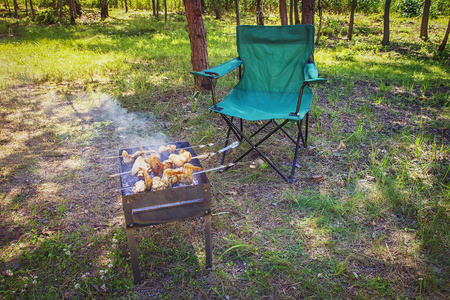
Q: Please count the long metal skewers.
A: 3